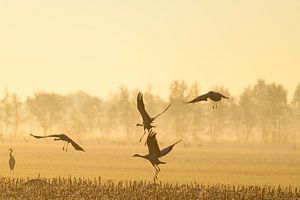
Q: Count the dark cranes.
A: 5